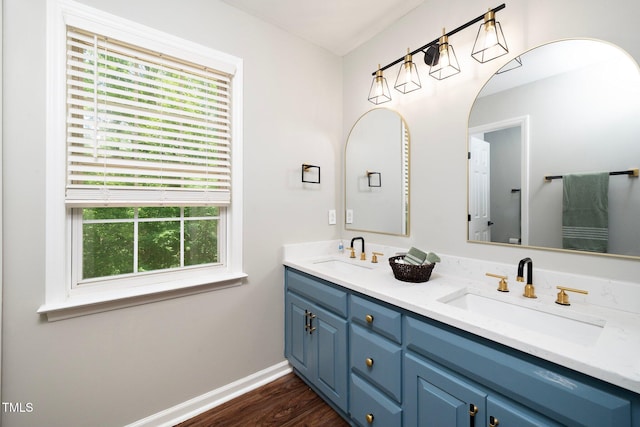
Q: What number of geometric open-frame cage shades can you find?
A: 4